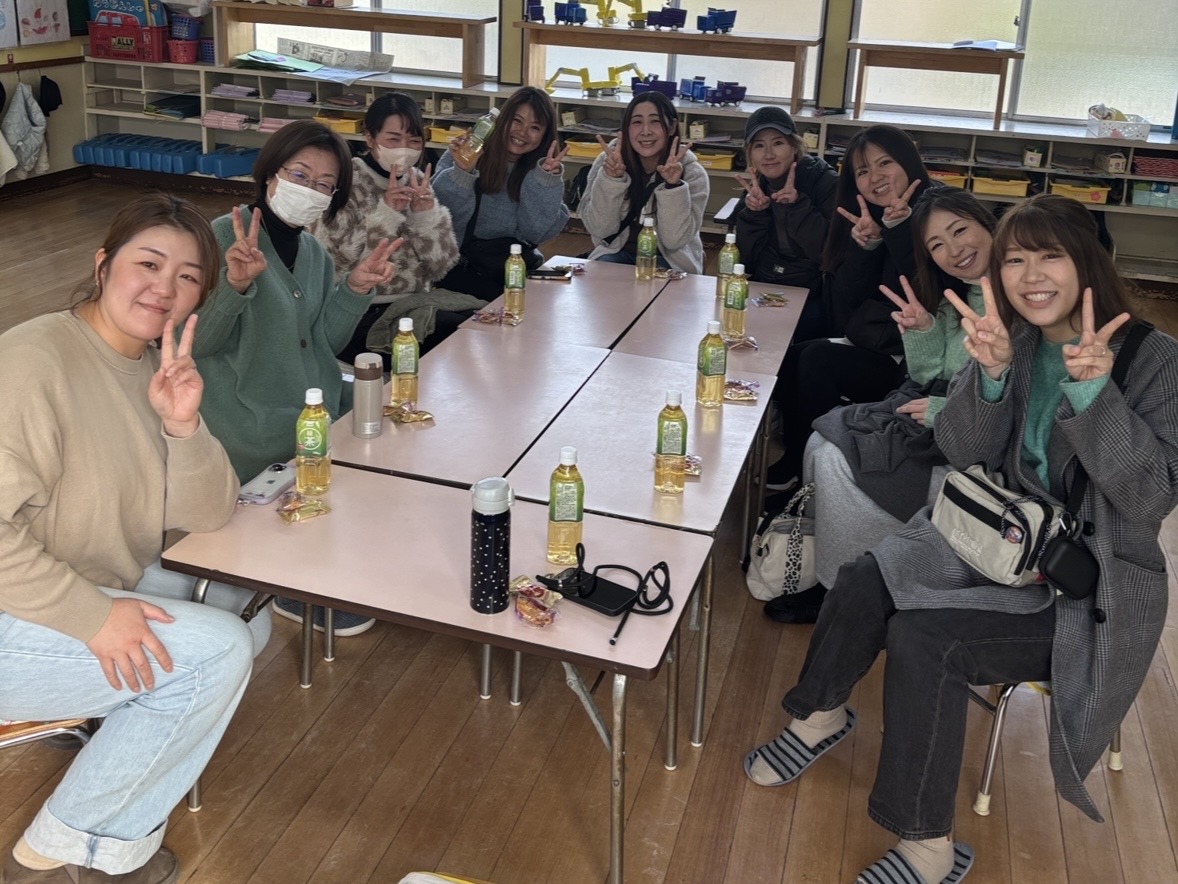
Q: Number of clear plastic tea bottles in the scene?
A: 10